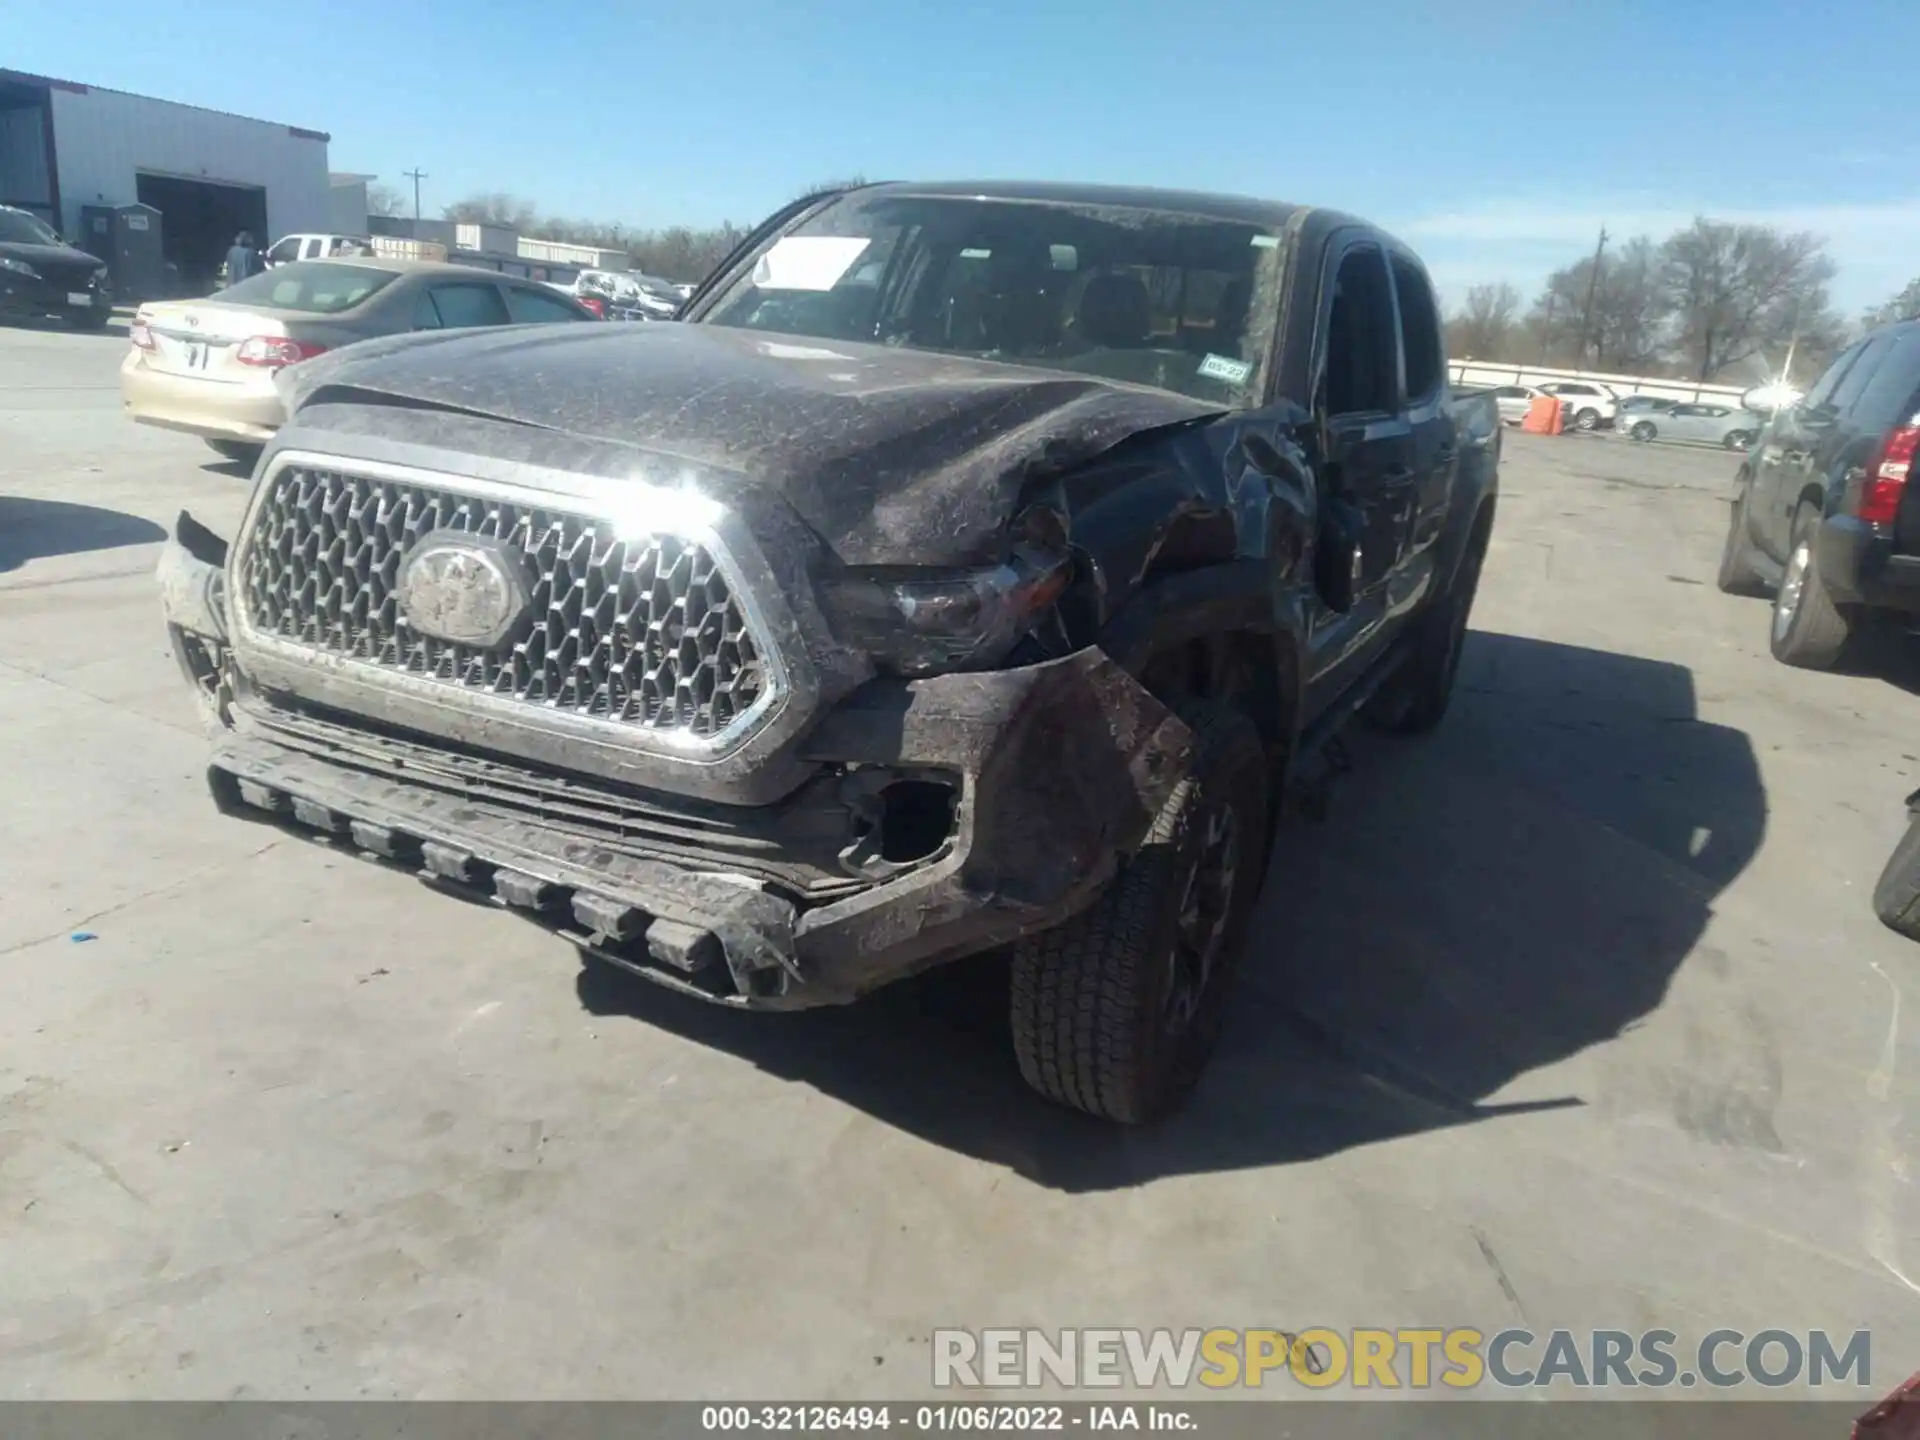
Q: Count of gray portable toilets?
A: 1